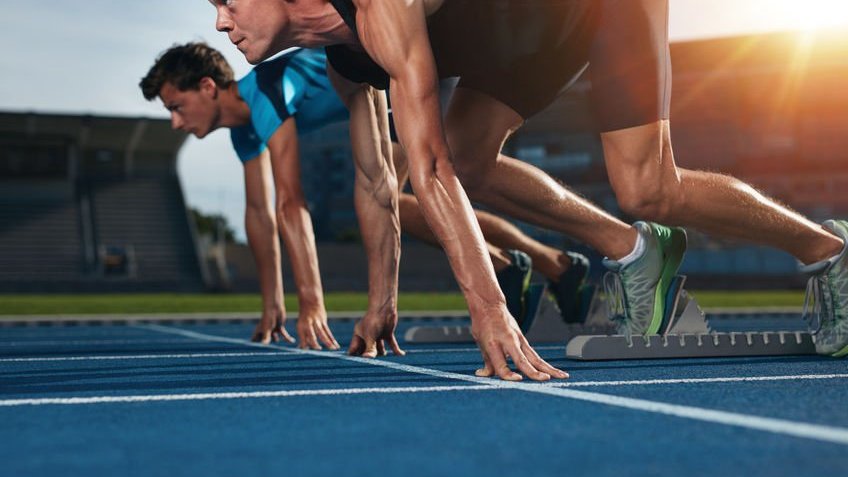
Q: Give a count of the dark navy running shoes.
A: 2